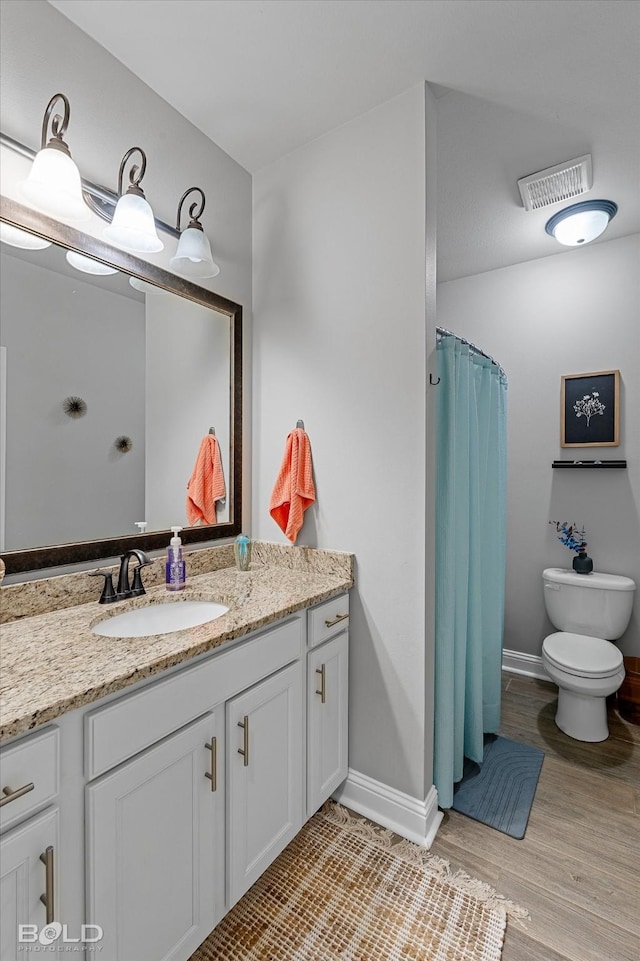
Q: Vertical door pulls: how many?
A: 4